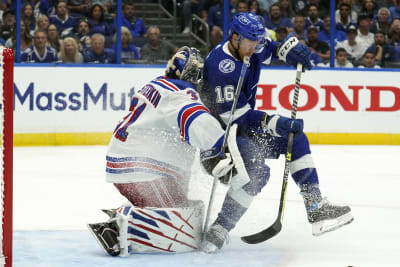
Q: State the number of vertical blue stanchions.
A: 4